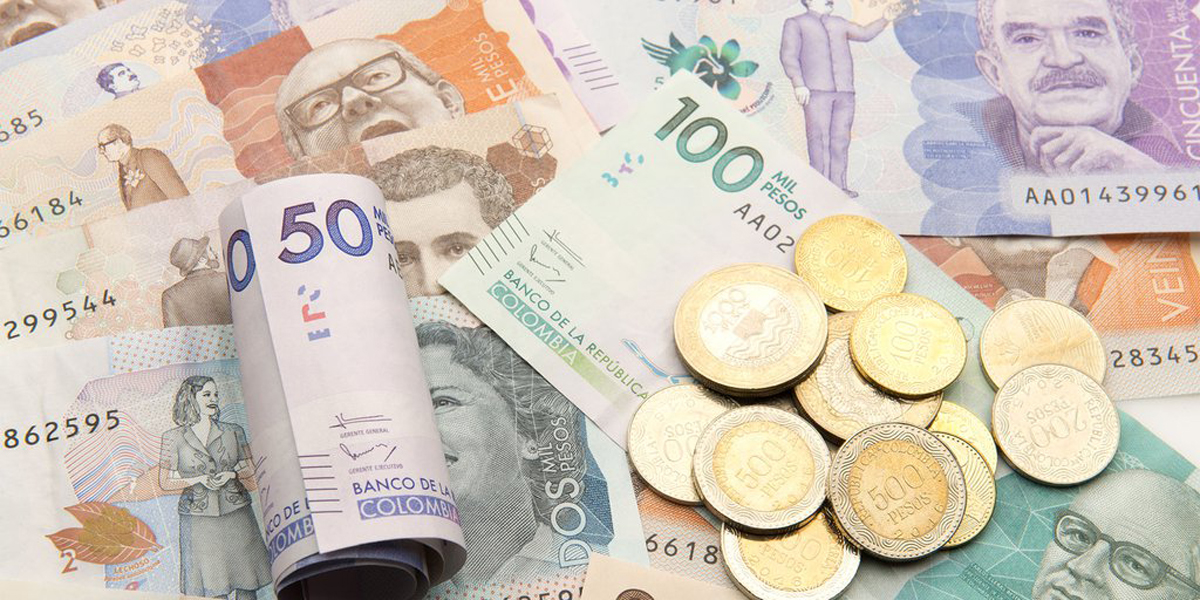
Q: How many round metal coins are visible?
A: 12